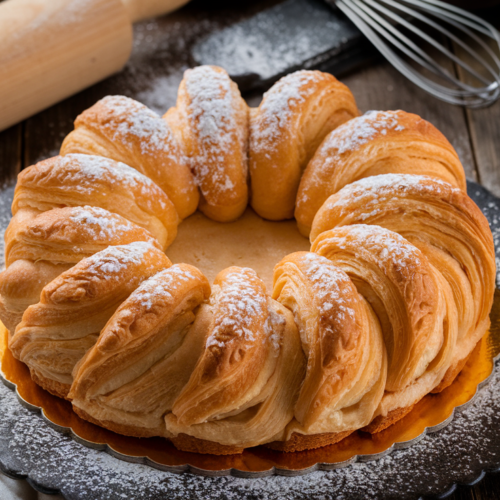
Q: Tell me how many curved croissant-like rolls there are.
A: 12